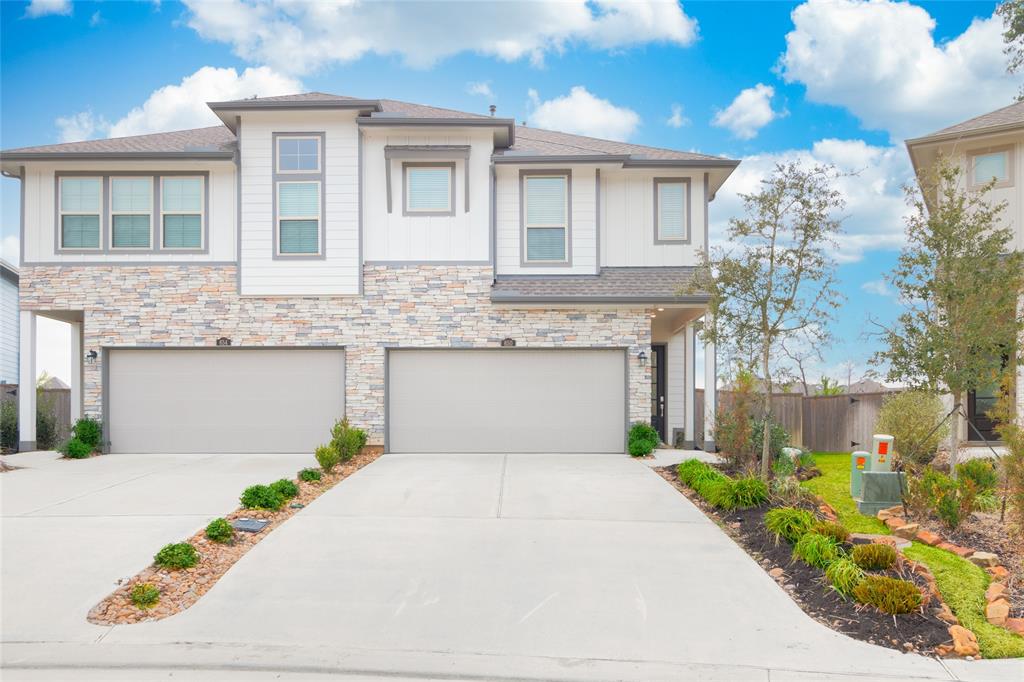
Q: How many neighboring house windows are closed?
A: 1